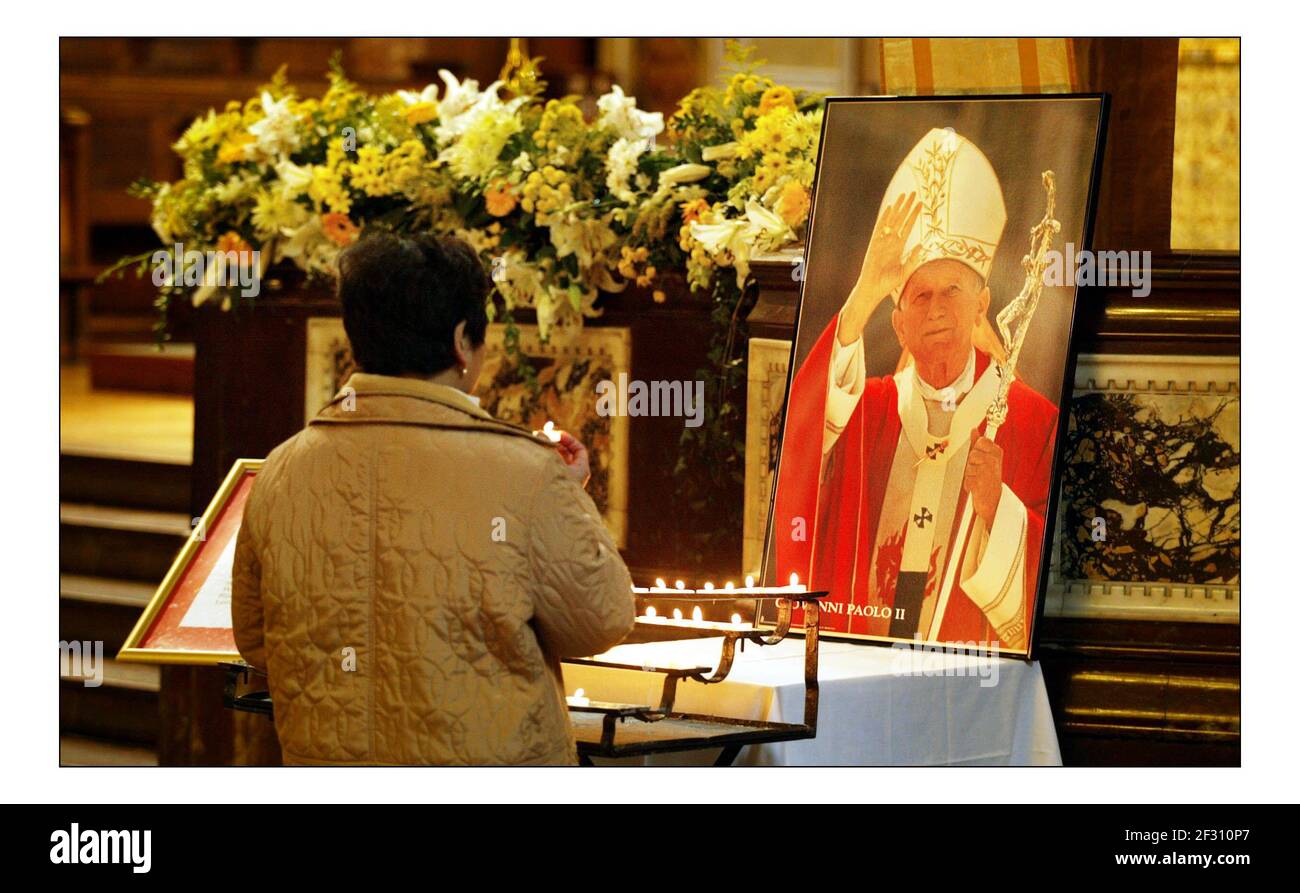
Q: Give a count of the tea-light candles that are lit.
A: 12